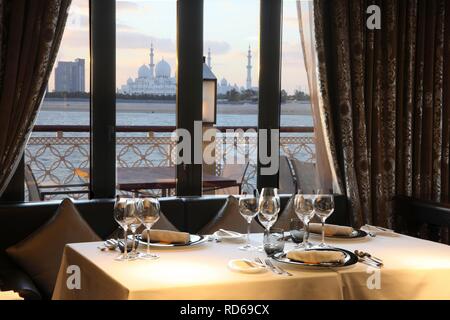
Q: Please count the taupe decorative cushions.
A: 4